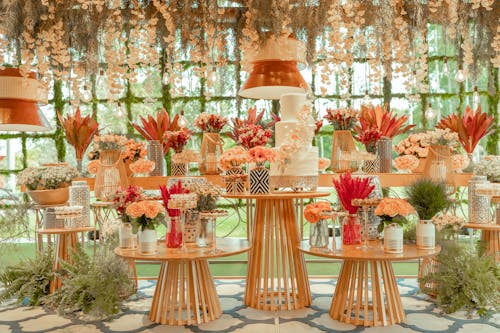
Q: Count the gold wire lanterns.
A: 4